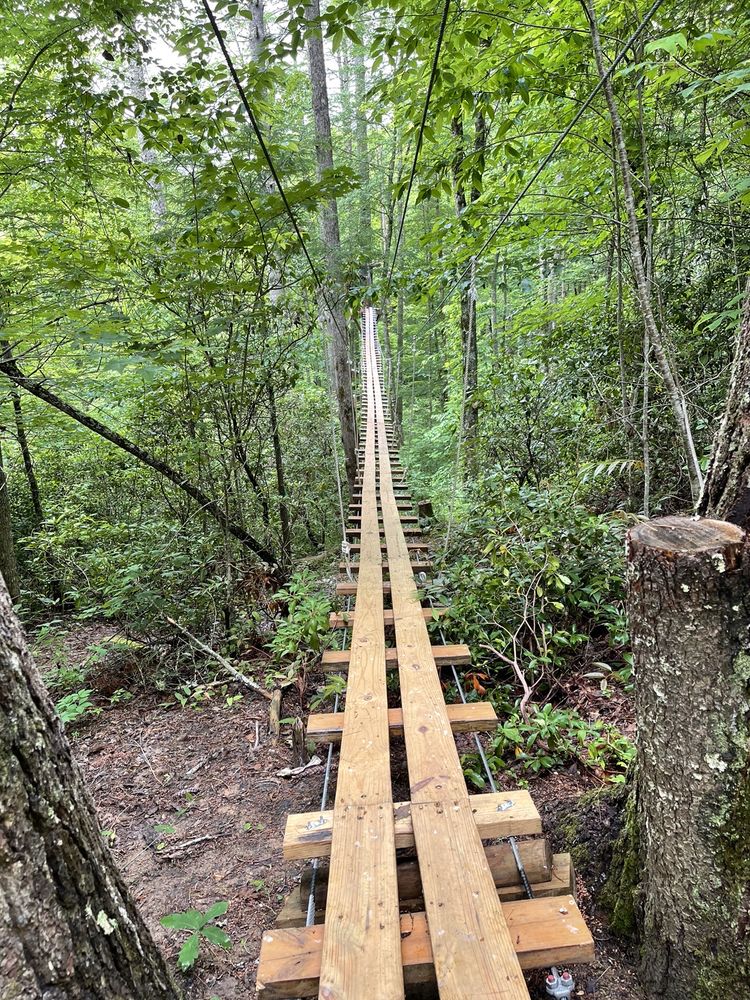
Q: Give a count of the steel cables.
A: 5